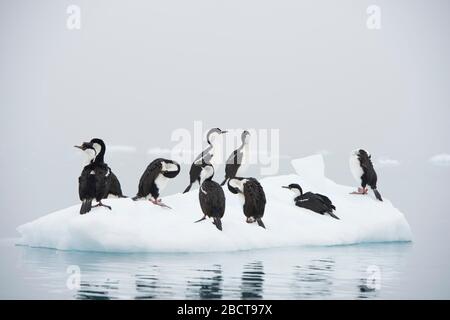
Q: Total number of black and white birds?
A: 9